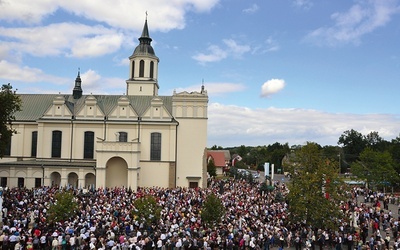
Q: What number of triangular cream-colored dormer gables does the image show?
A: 4